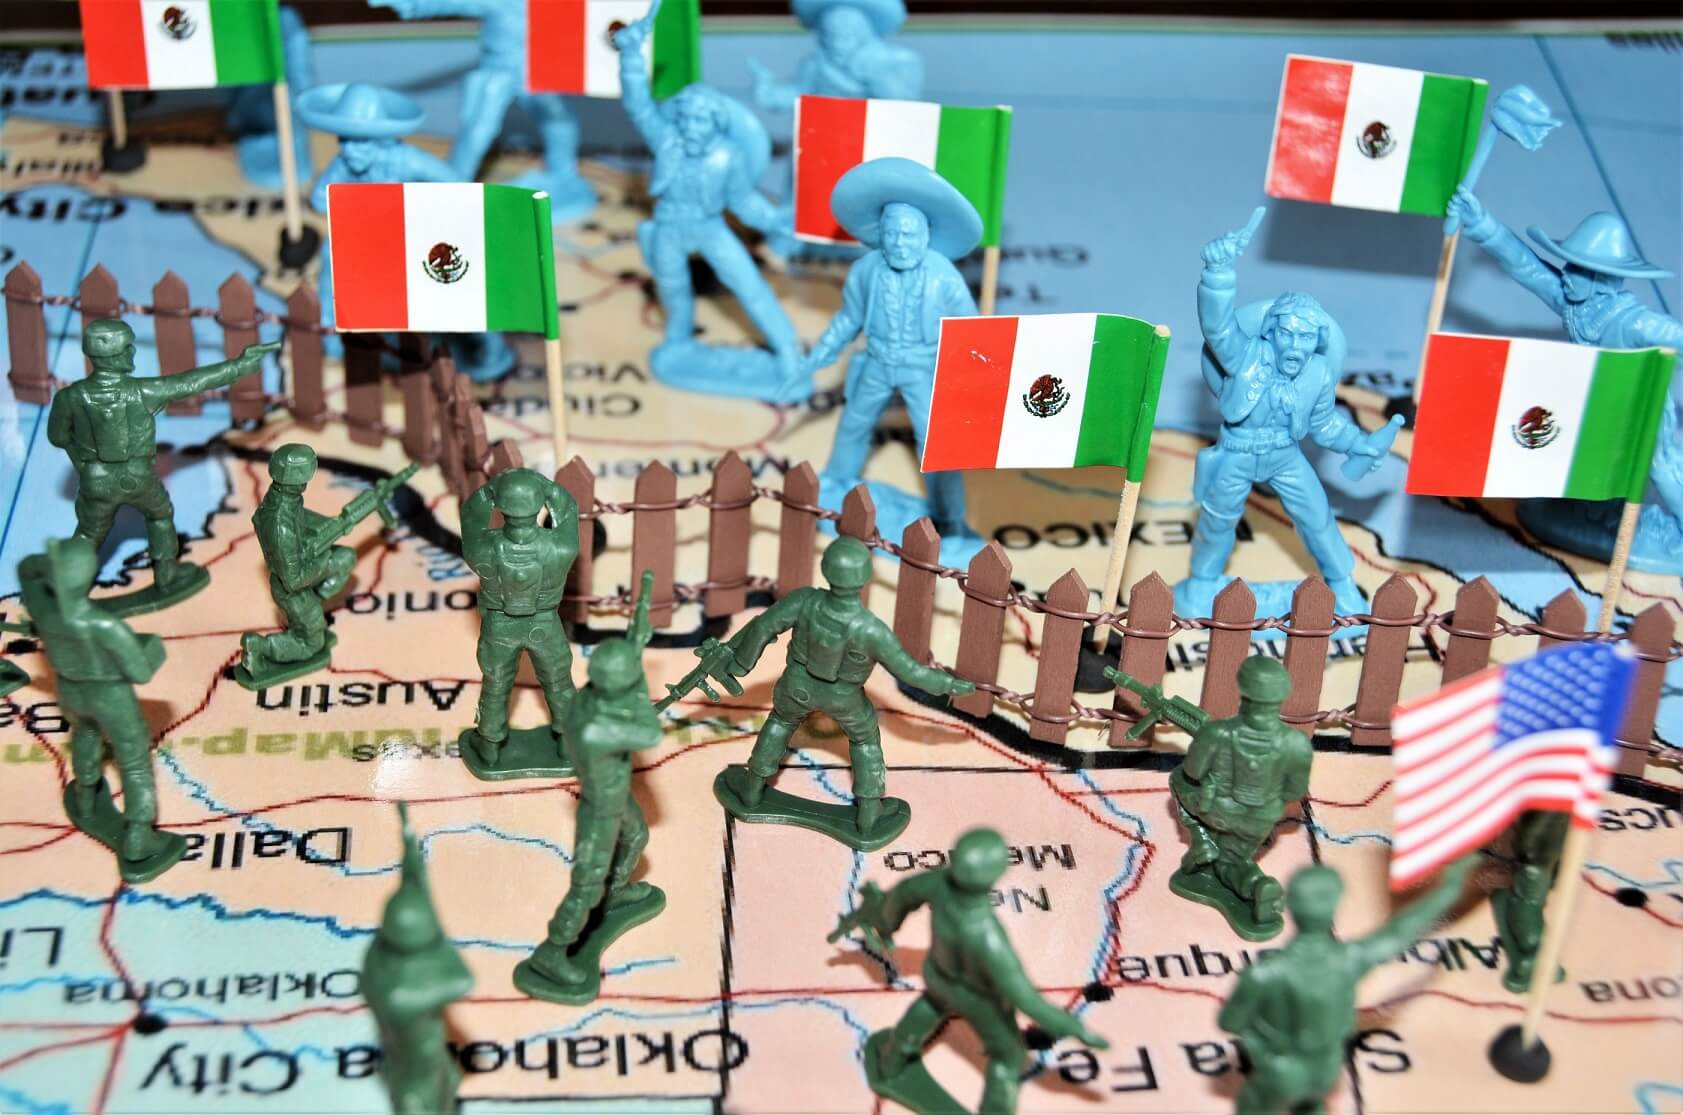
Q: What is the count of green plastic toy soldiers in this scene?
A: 11